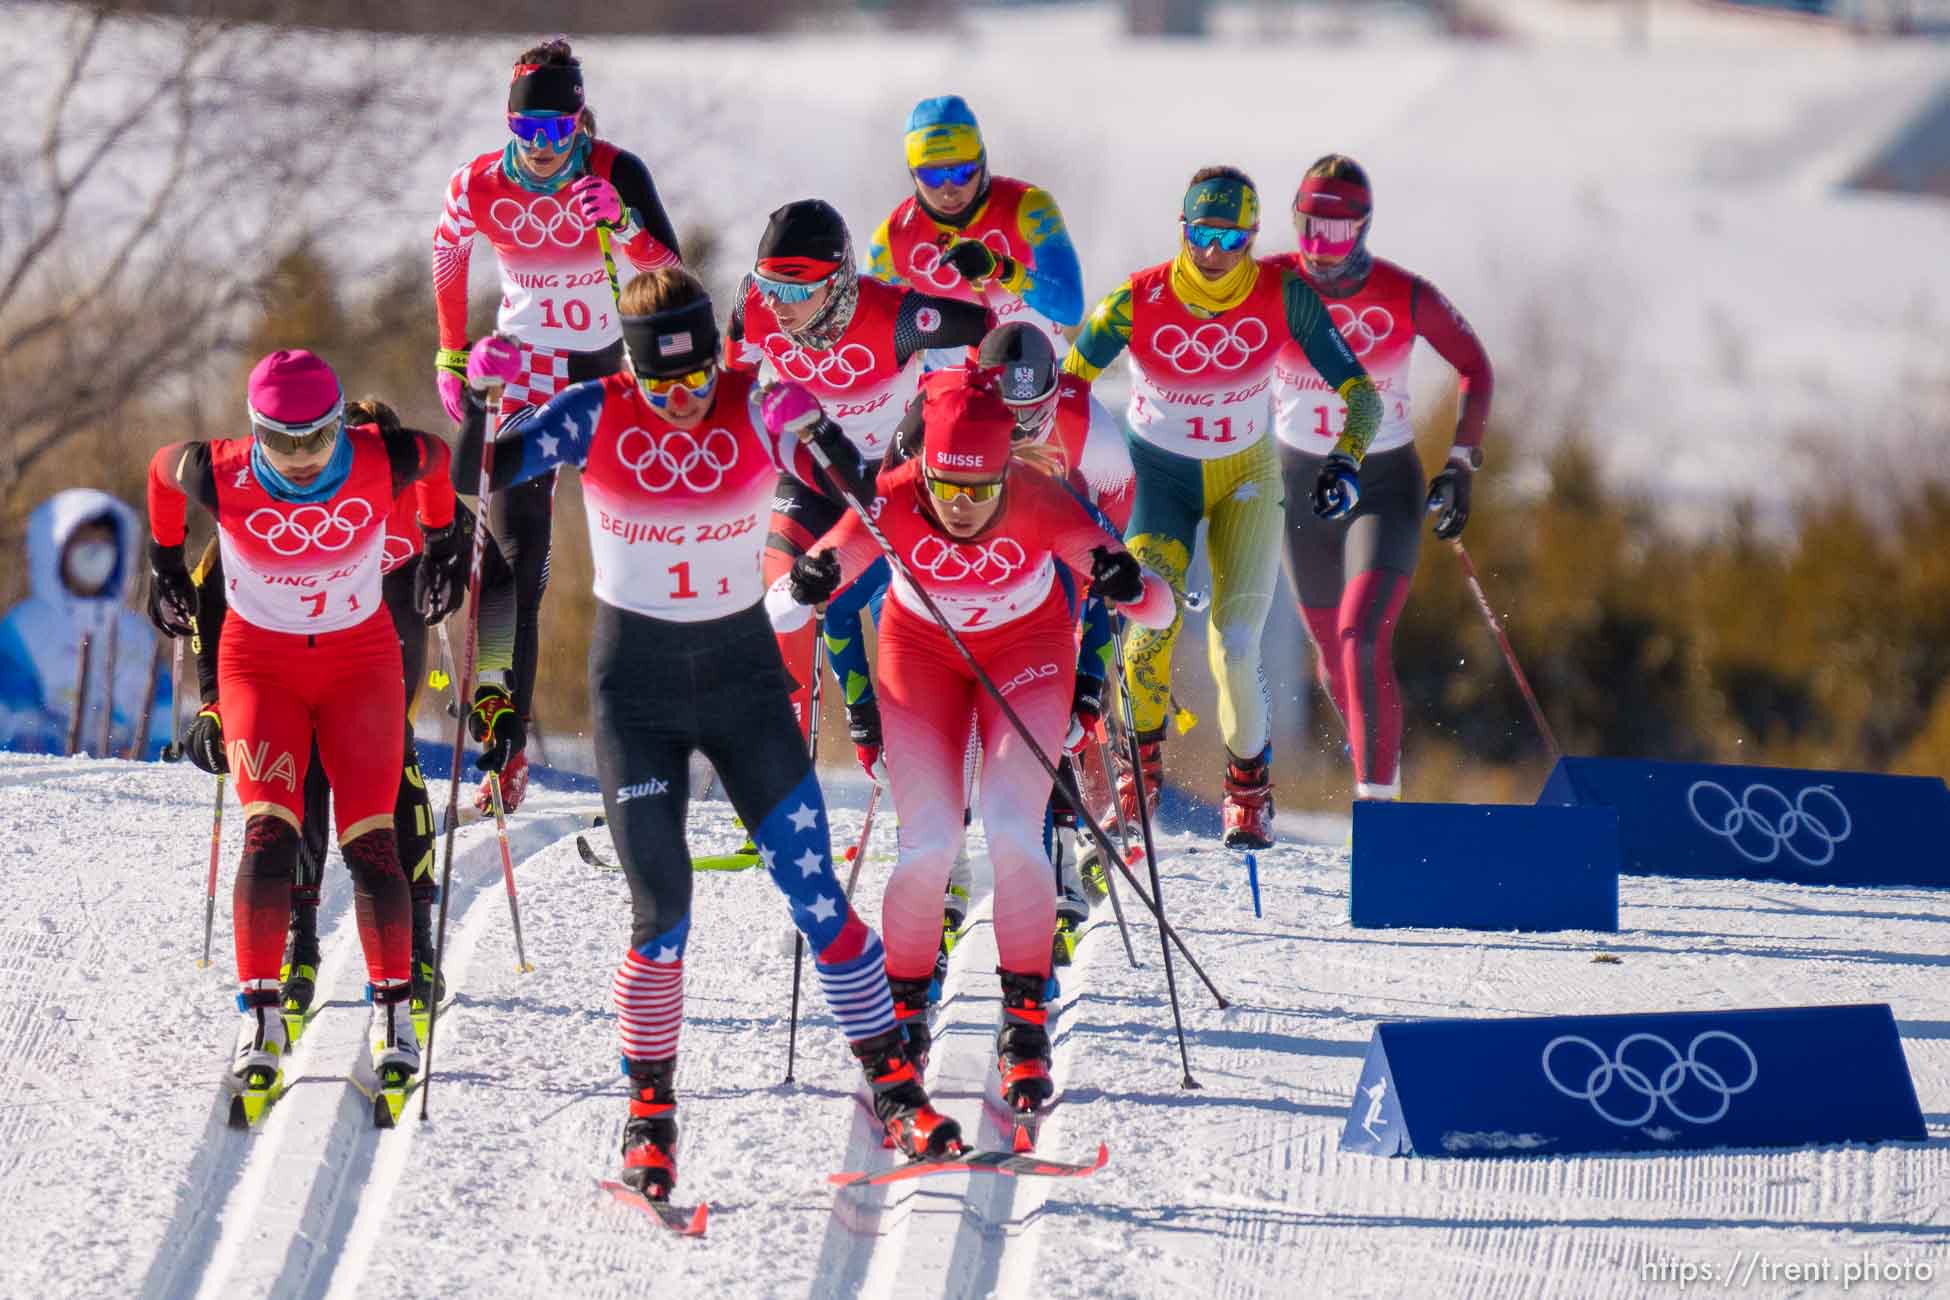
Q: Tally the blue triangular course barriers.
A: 3